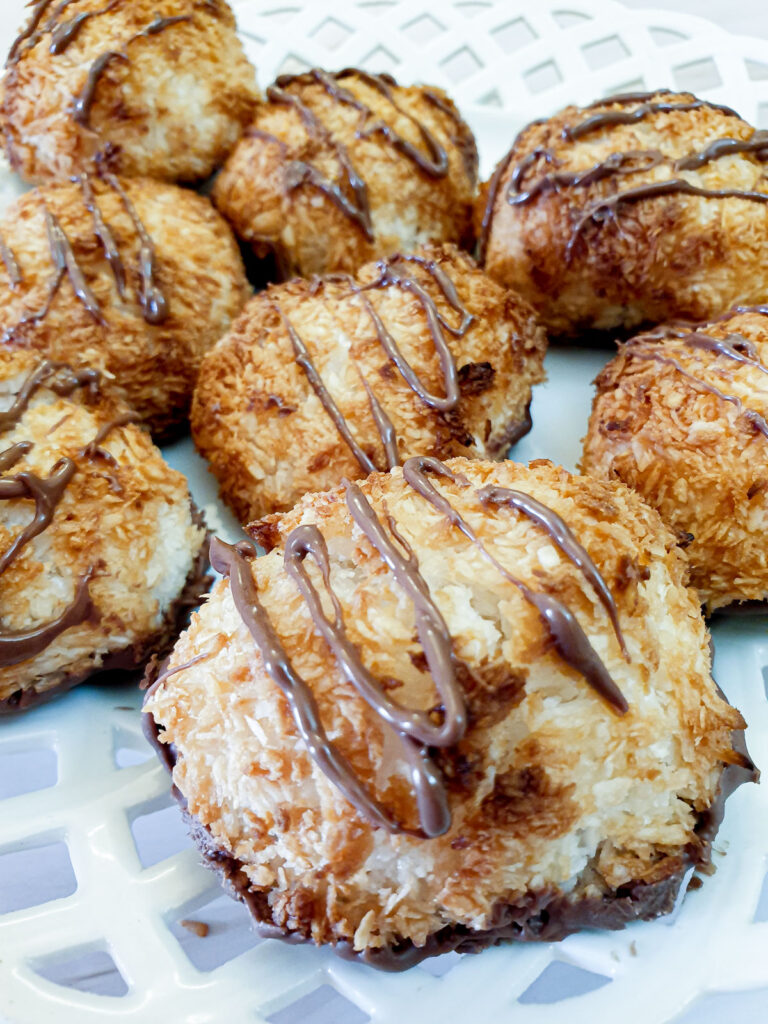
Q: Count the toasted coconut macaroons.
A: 8